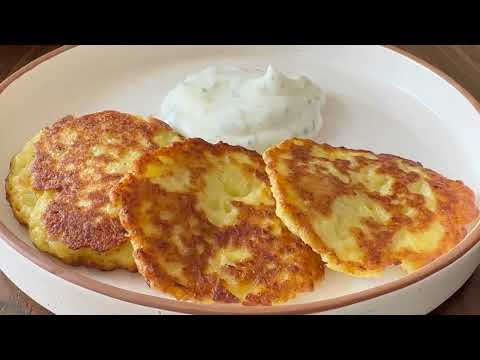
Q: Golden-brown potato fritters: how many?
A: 3